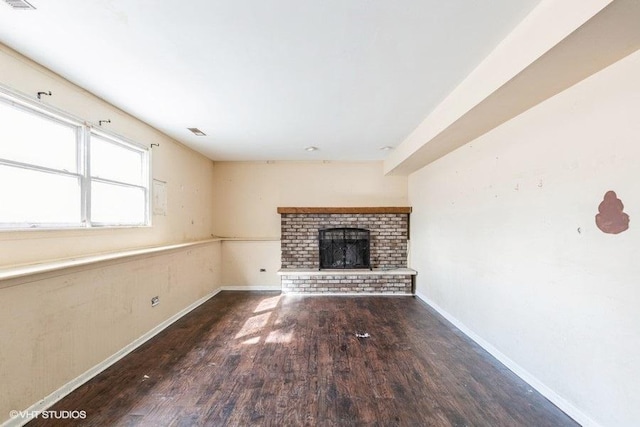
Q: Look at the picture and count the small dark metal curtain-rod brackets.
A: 3